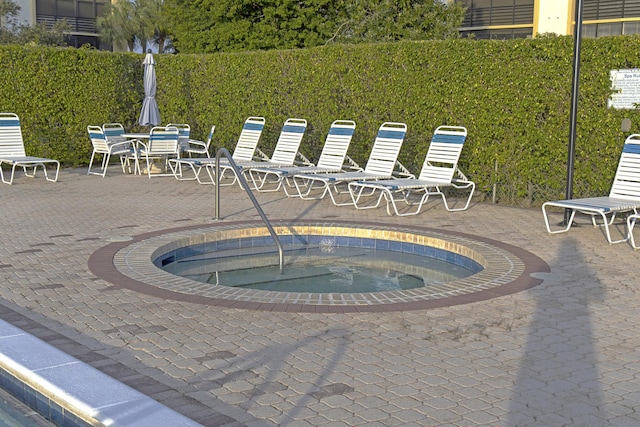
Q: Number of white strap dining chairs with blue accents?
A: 5